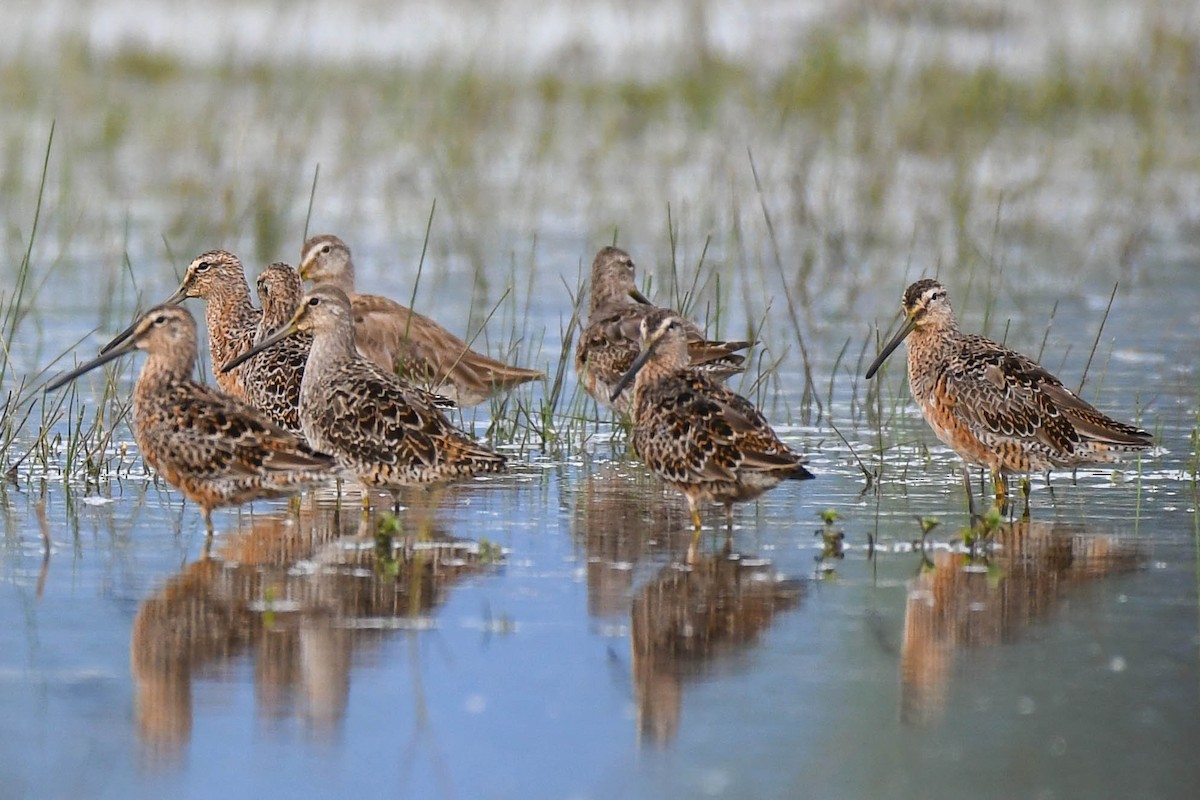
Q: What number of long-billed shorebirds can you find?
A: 8